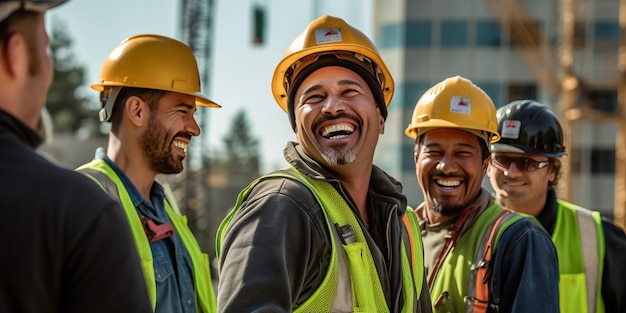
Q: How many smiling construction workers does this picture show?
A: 4